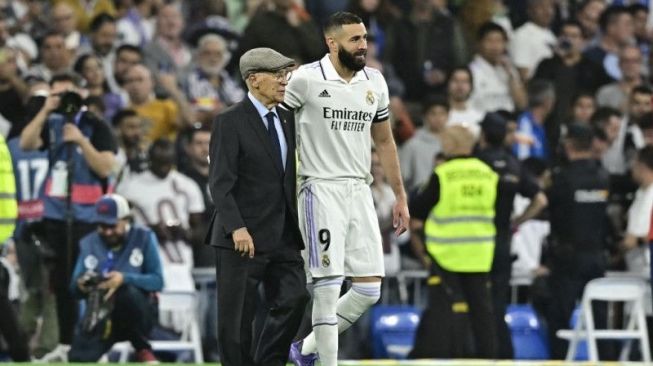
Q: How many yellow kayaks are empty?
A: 0